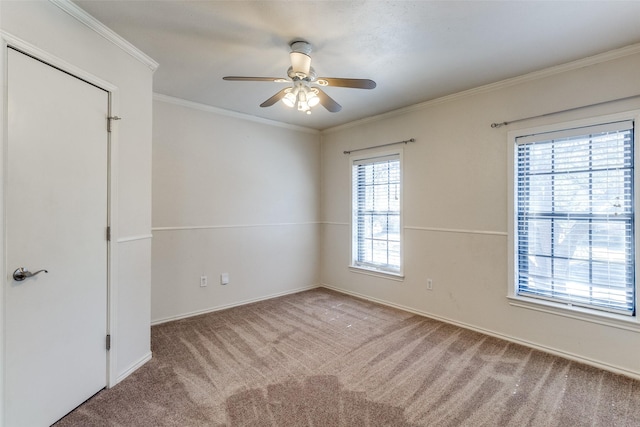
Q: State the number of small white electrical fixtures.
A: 3